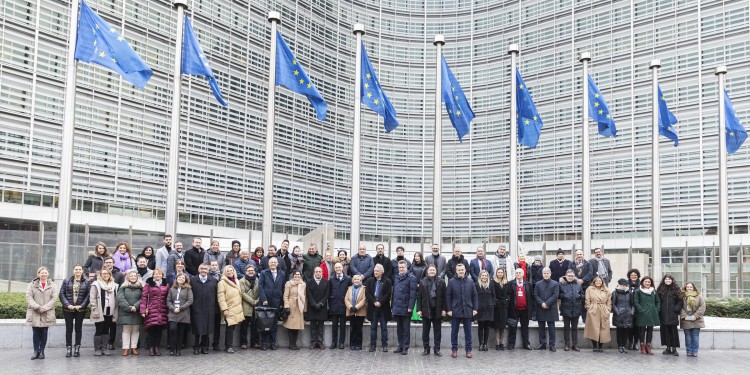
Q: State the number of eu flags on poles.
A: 9